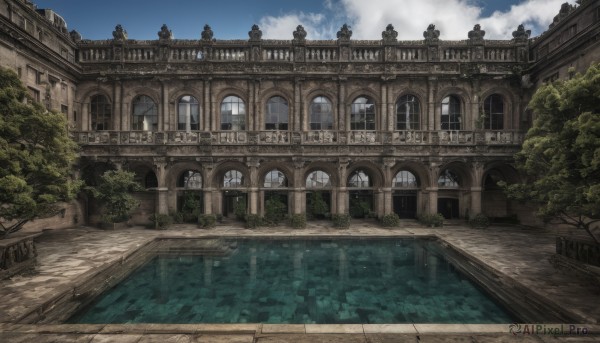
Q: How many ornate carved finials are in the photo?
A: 10